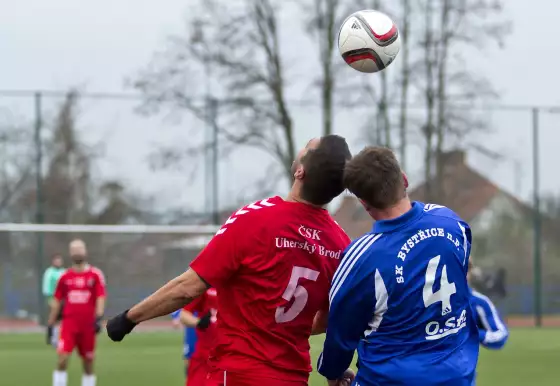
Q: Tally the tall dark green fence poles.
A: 3